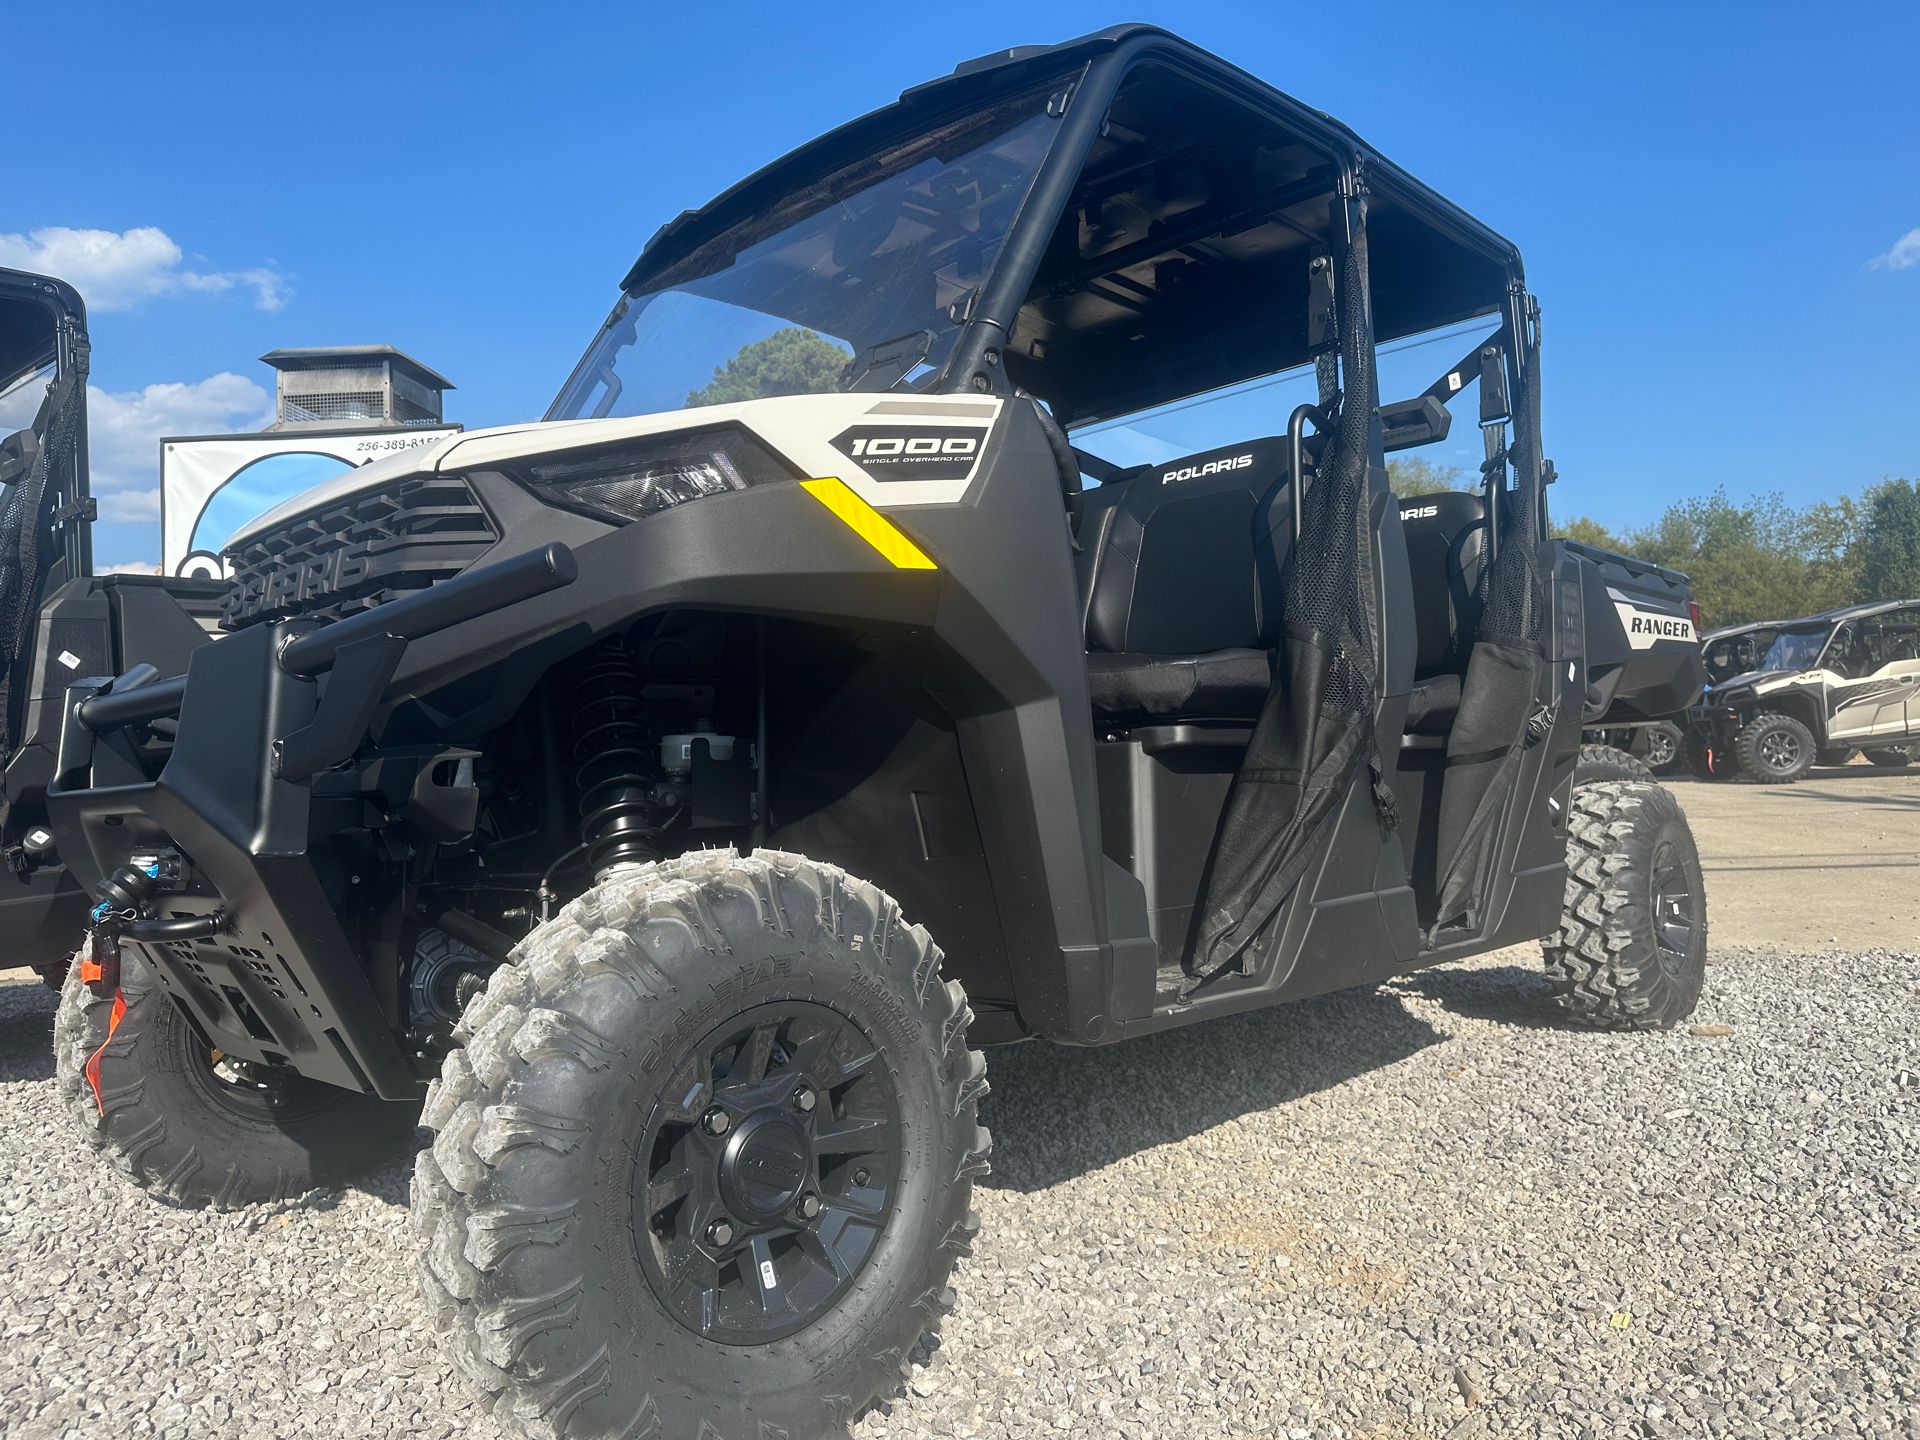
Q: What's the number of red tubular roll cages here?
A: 0